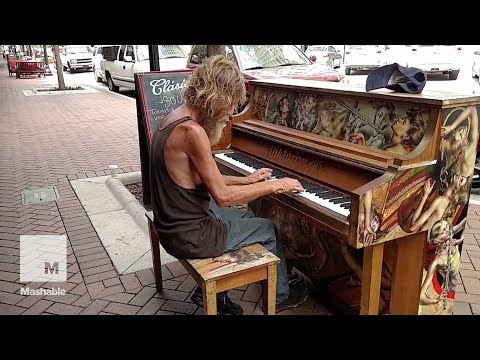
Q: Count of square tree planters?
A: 2